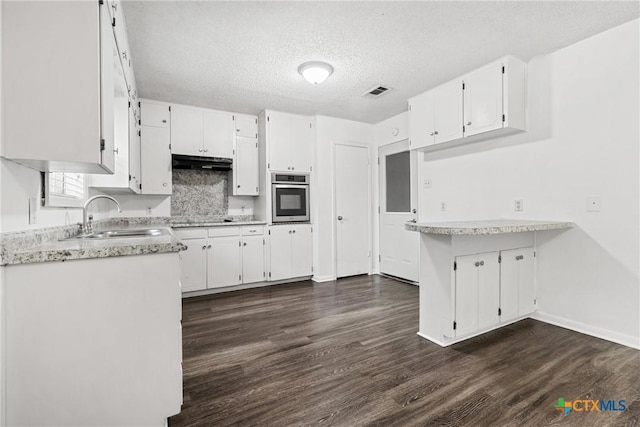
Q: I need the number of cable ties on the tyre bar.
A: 0